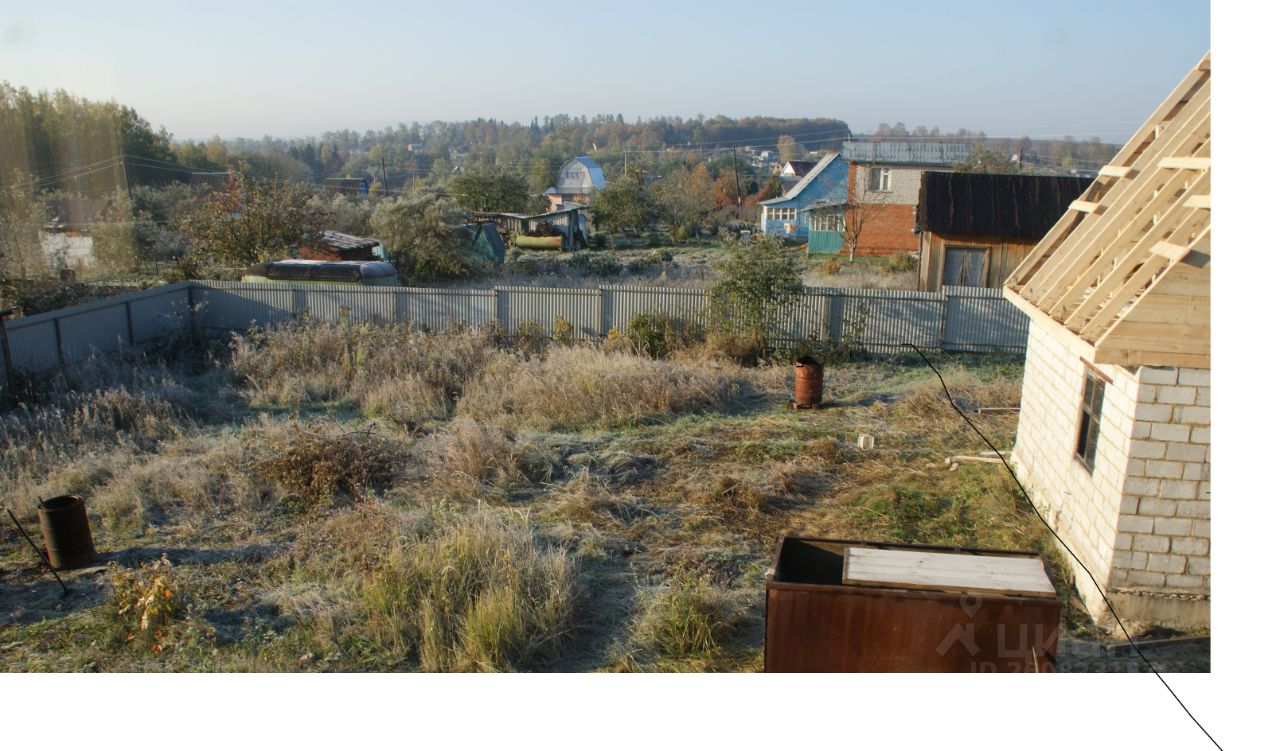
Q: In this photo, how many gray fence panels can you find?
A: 11